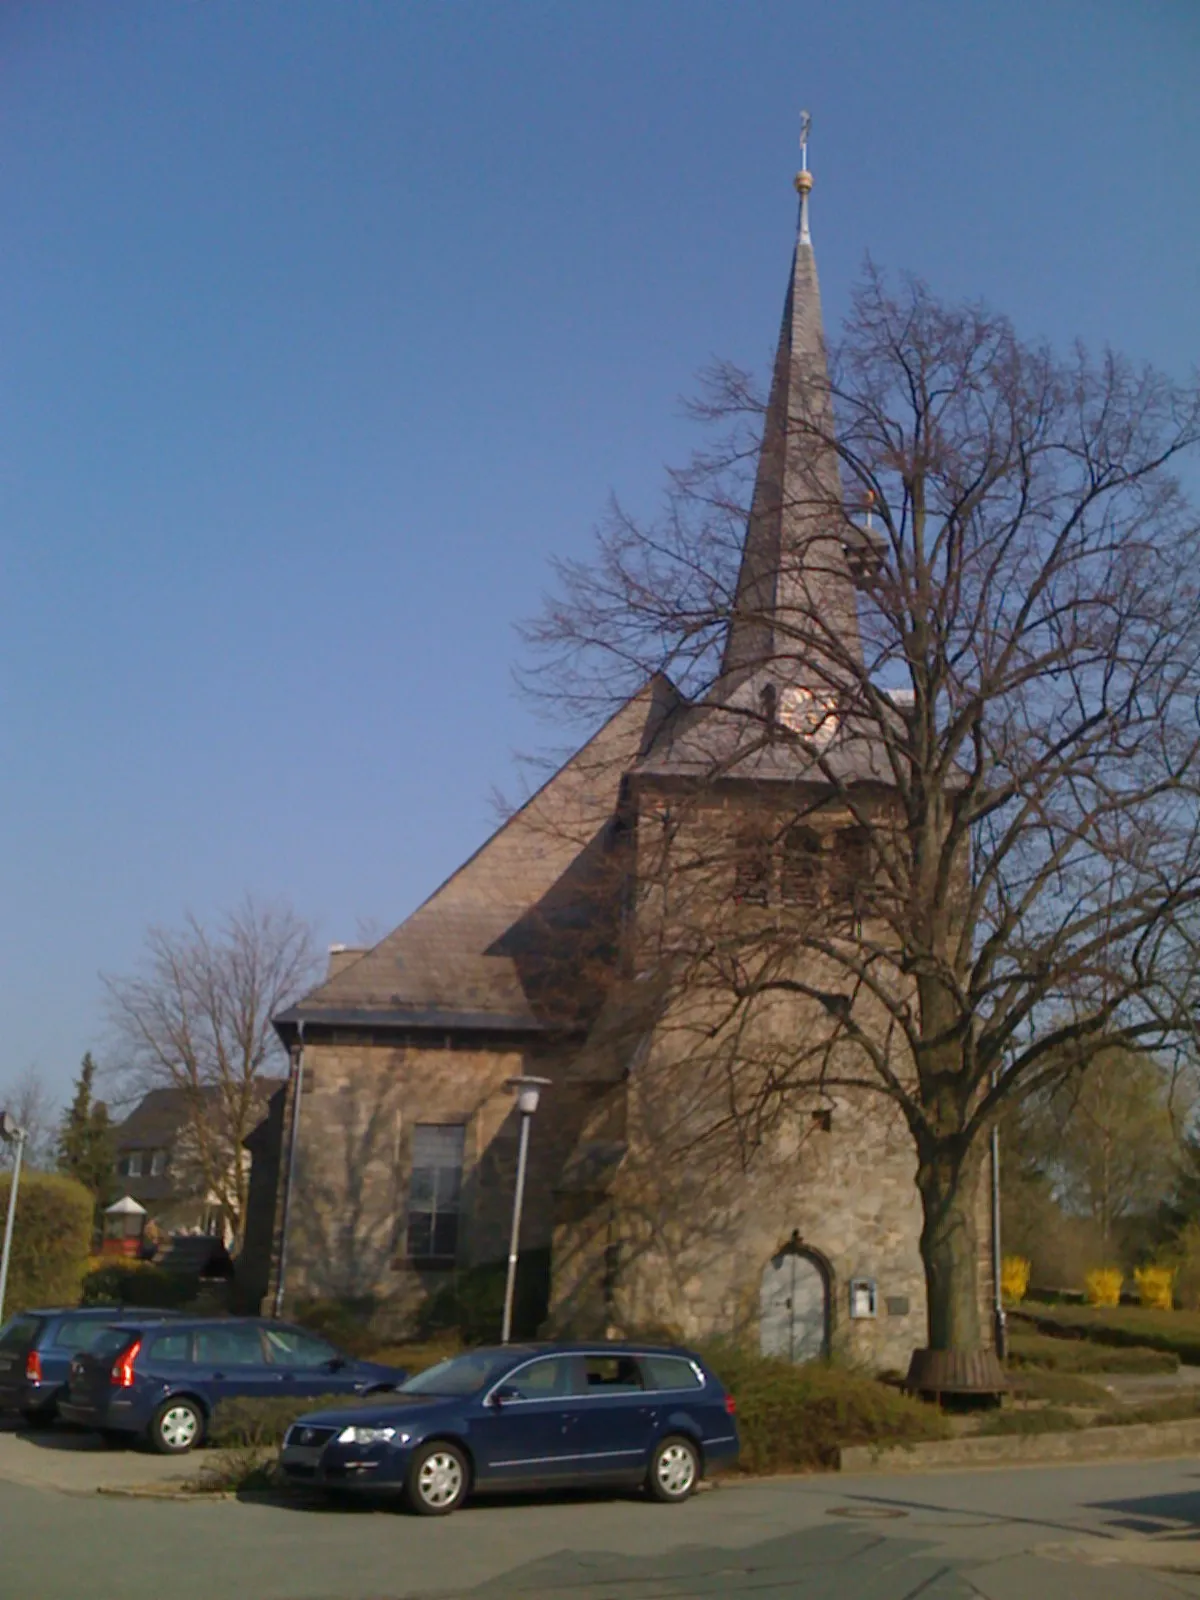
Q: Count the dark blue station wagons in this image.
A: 3